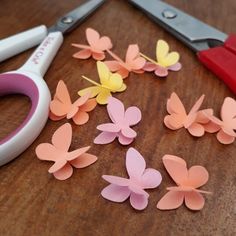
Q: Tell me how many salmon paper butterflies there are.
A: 7